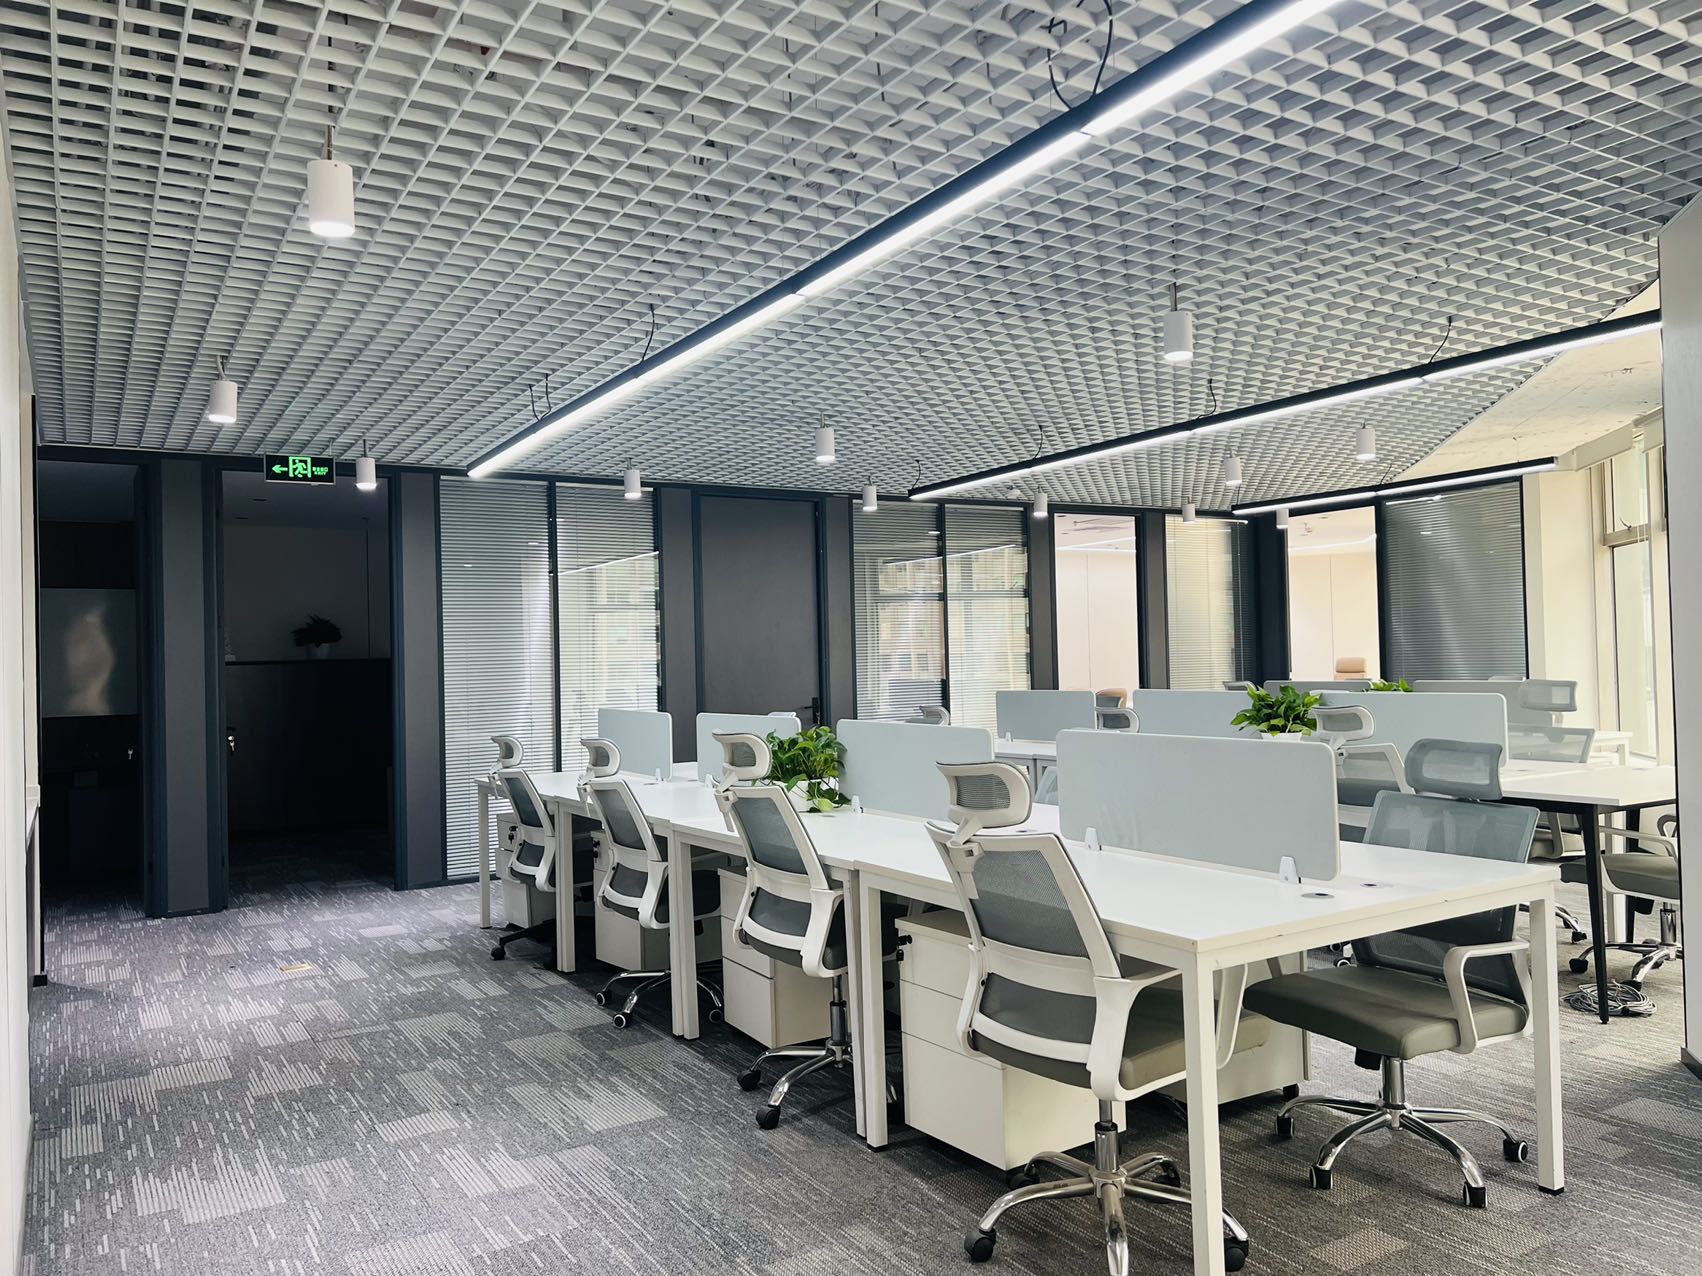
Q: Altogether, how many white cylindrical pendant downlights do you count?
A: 12